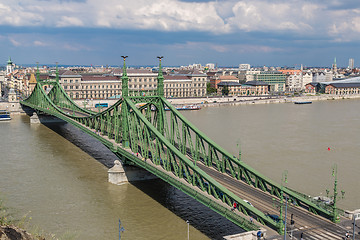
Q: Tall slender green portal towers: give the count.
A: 4